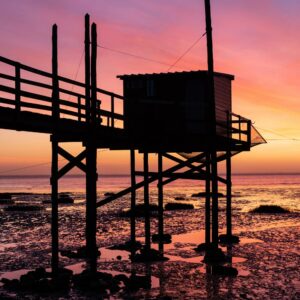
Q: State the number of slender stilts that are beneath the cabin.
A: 6